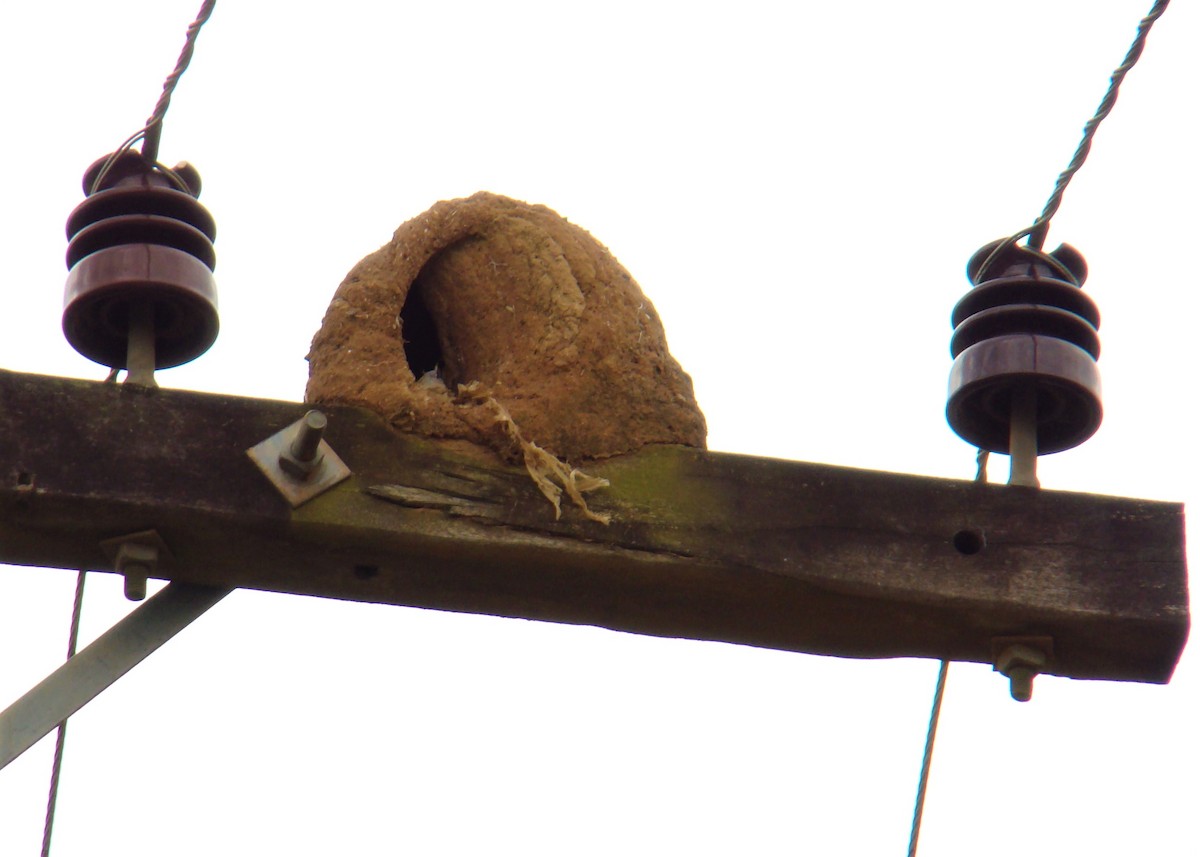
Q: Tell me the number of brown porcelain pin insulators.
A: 2